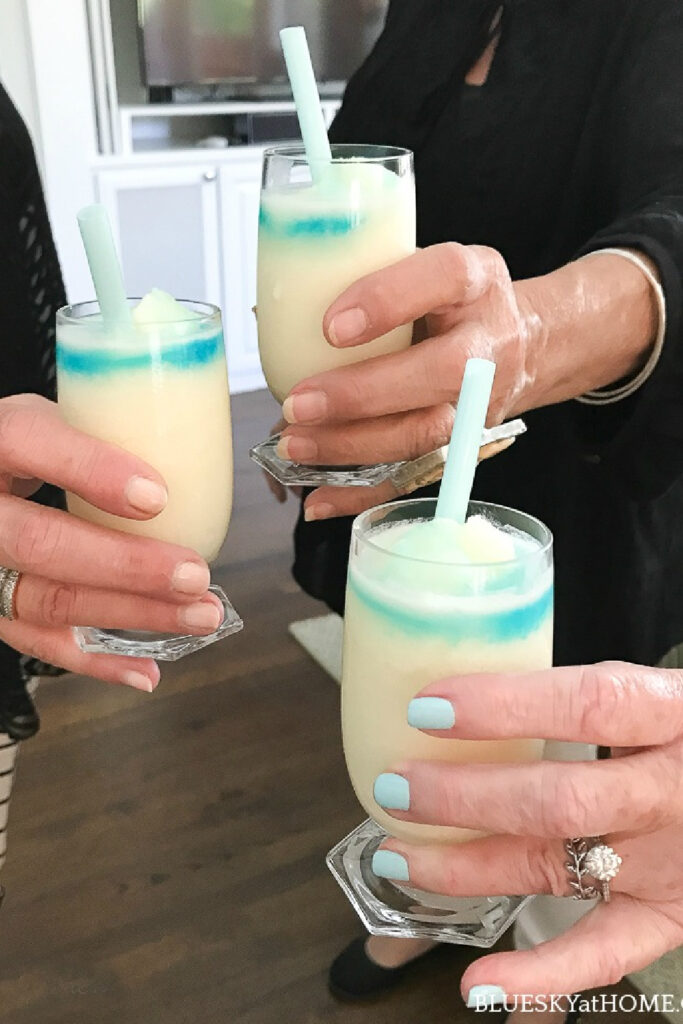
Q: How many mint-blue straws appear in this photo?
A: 3